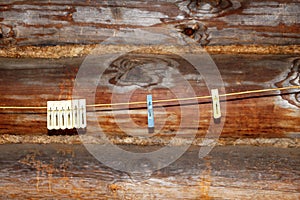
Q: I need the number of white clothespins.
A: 7